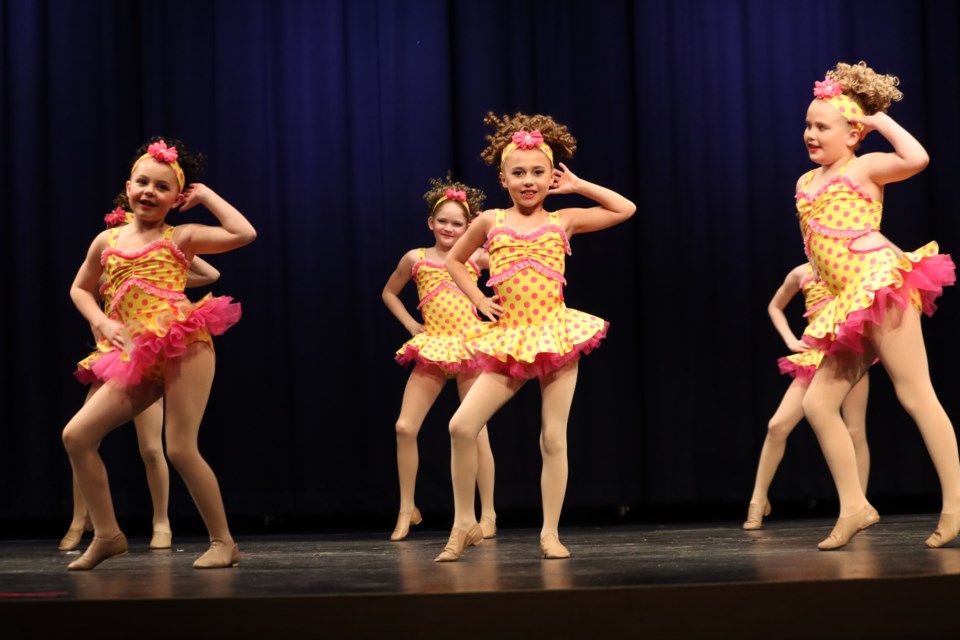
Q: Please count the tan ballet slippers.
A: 11